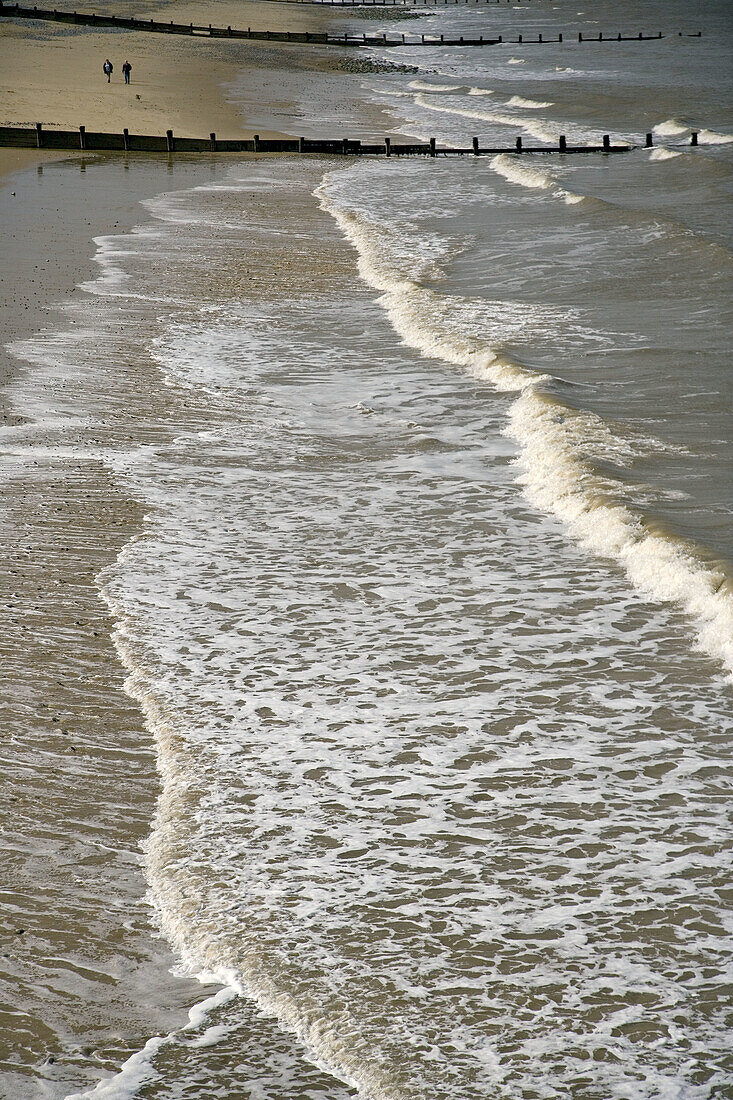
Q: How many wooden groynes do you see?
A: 3